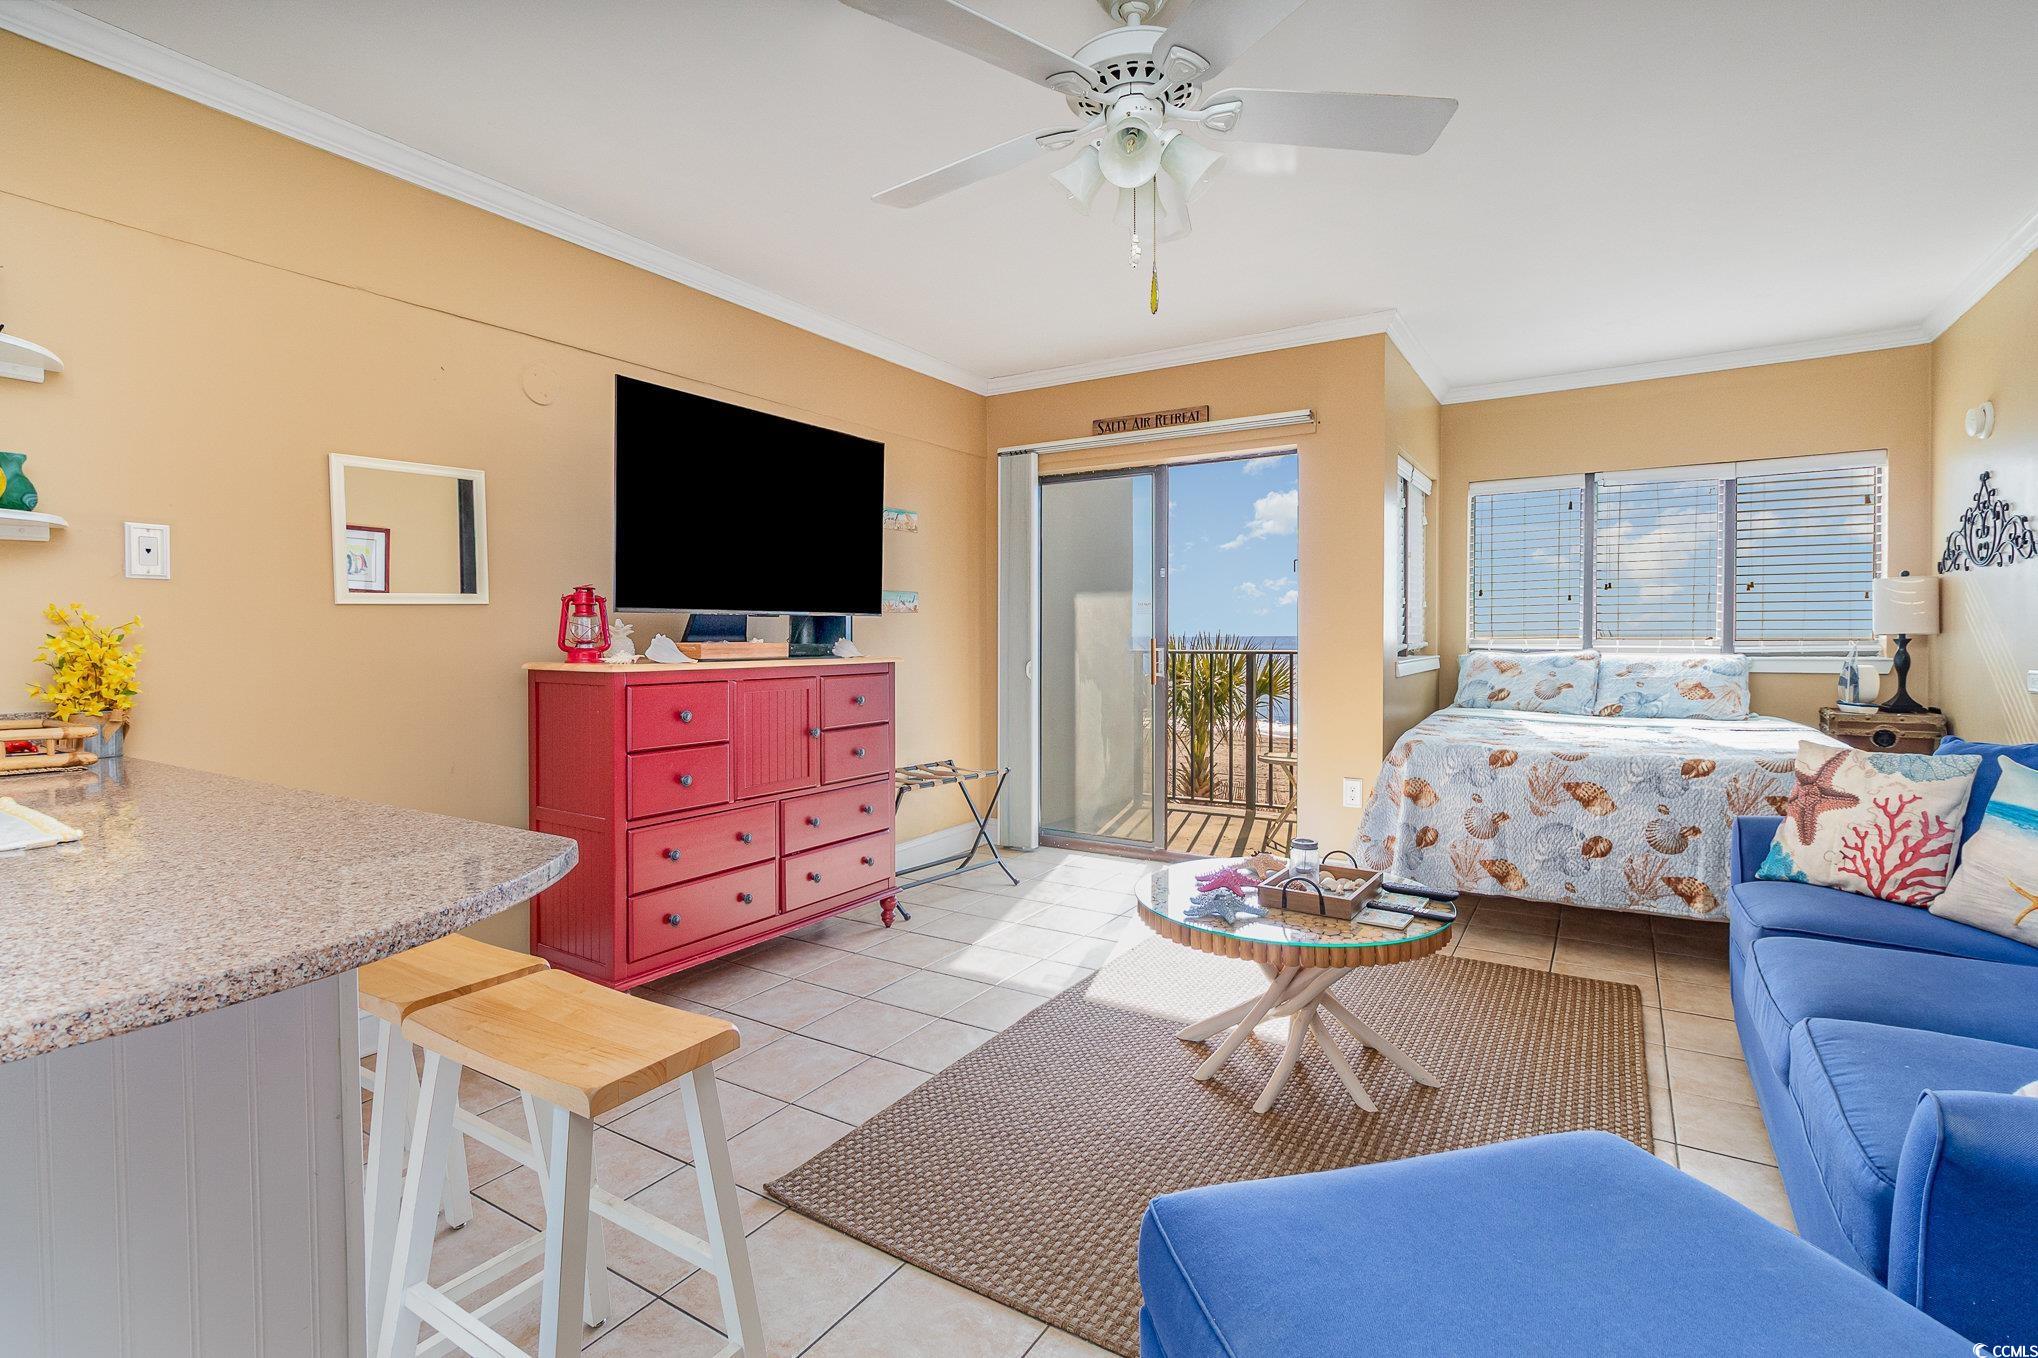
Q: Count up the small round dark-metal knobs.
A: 13